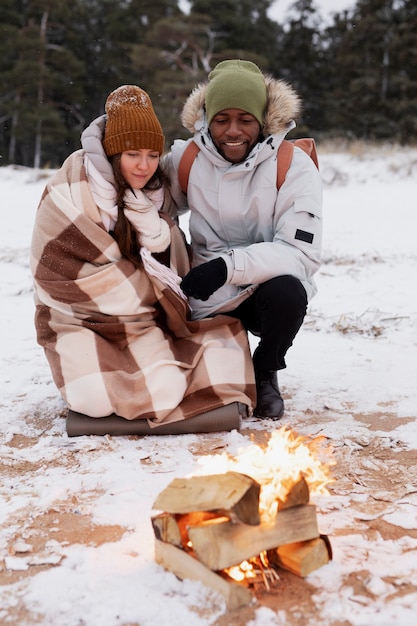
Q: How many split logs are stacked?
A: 6